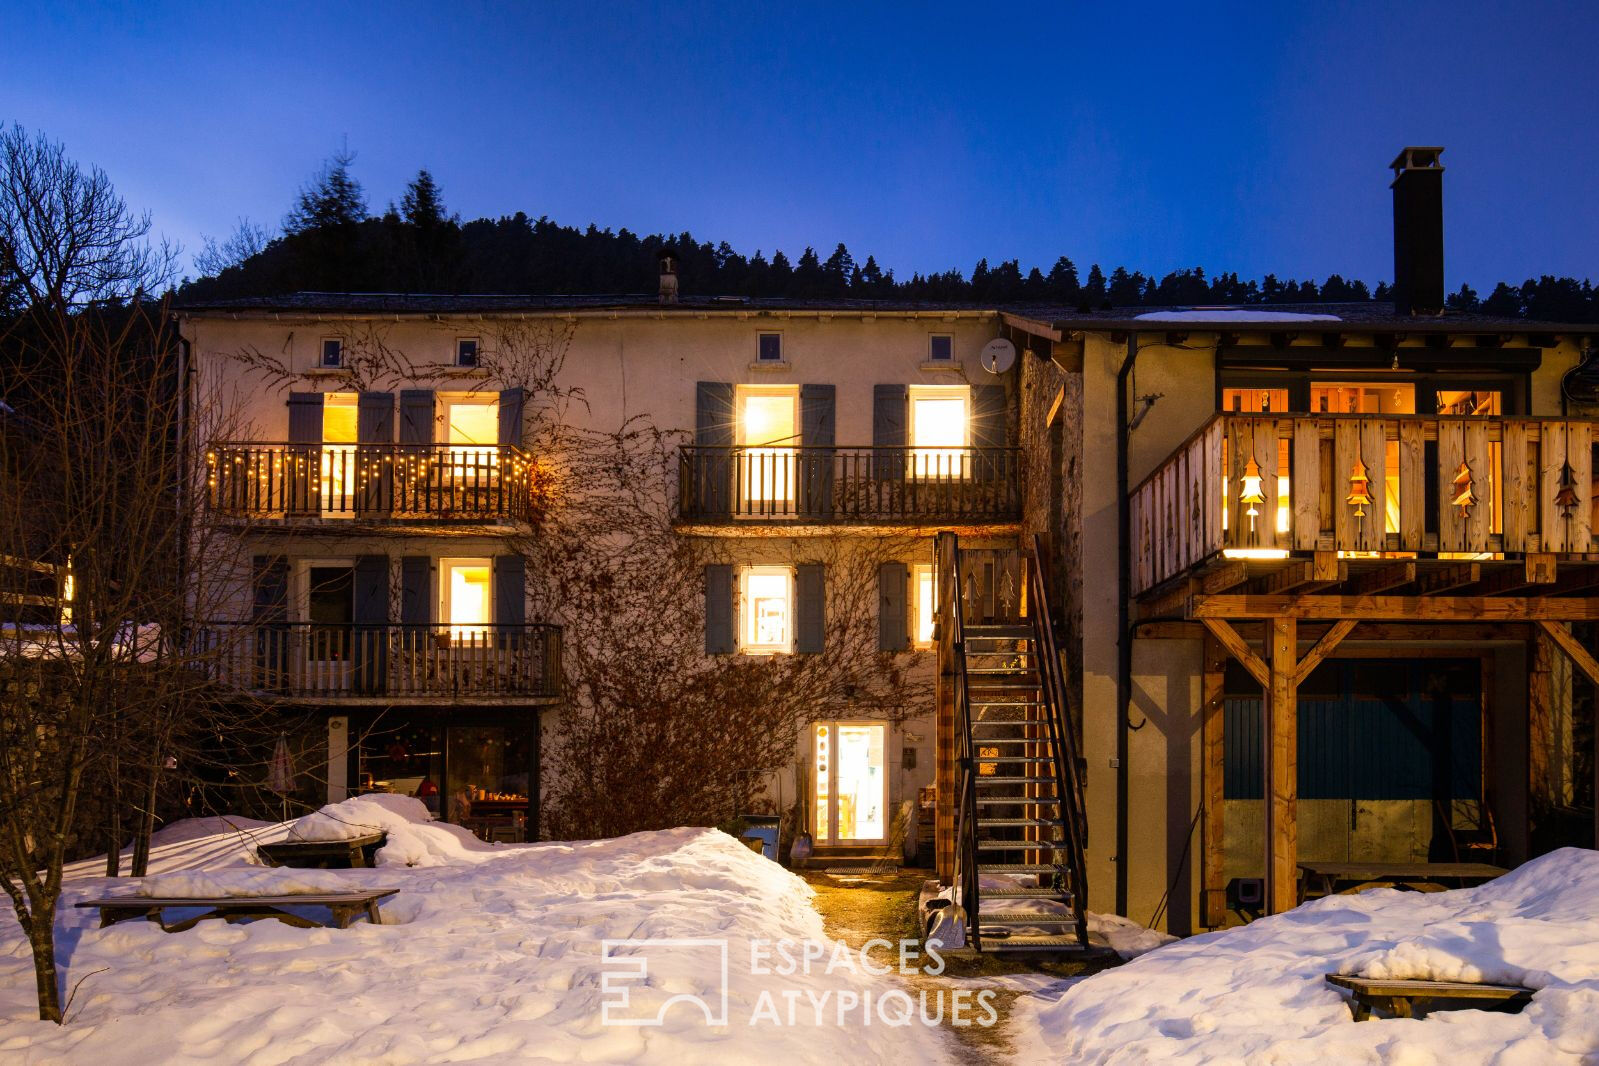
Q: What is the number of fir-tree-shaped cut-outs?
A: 9